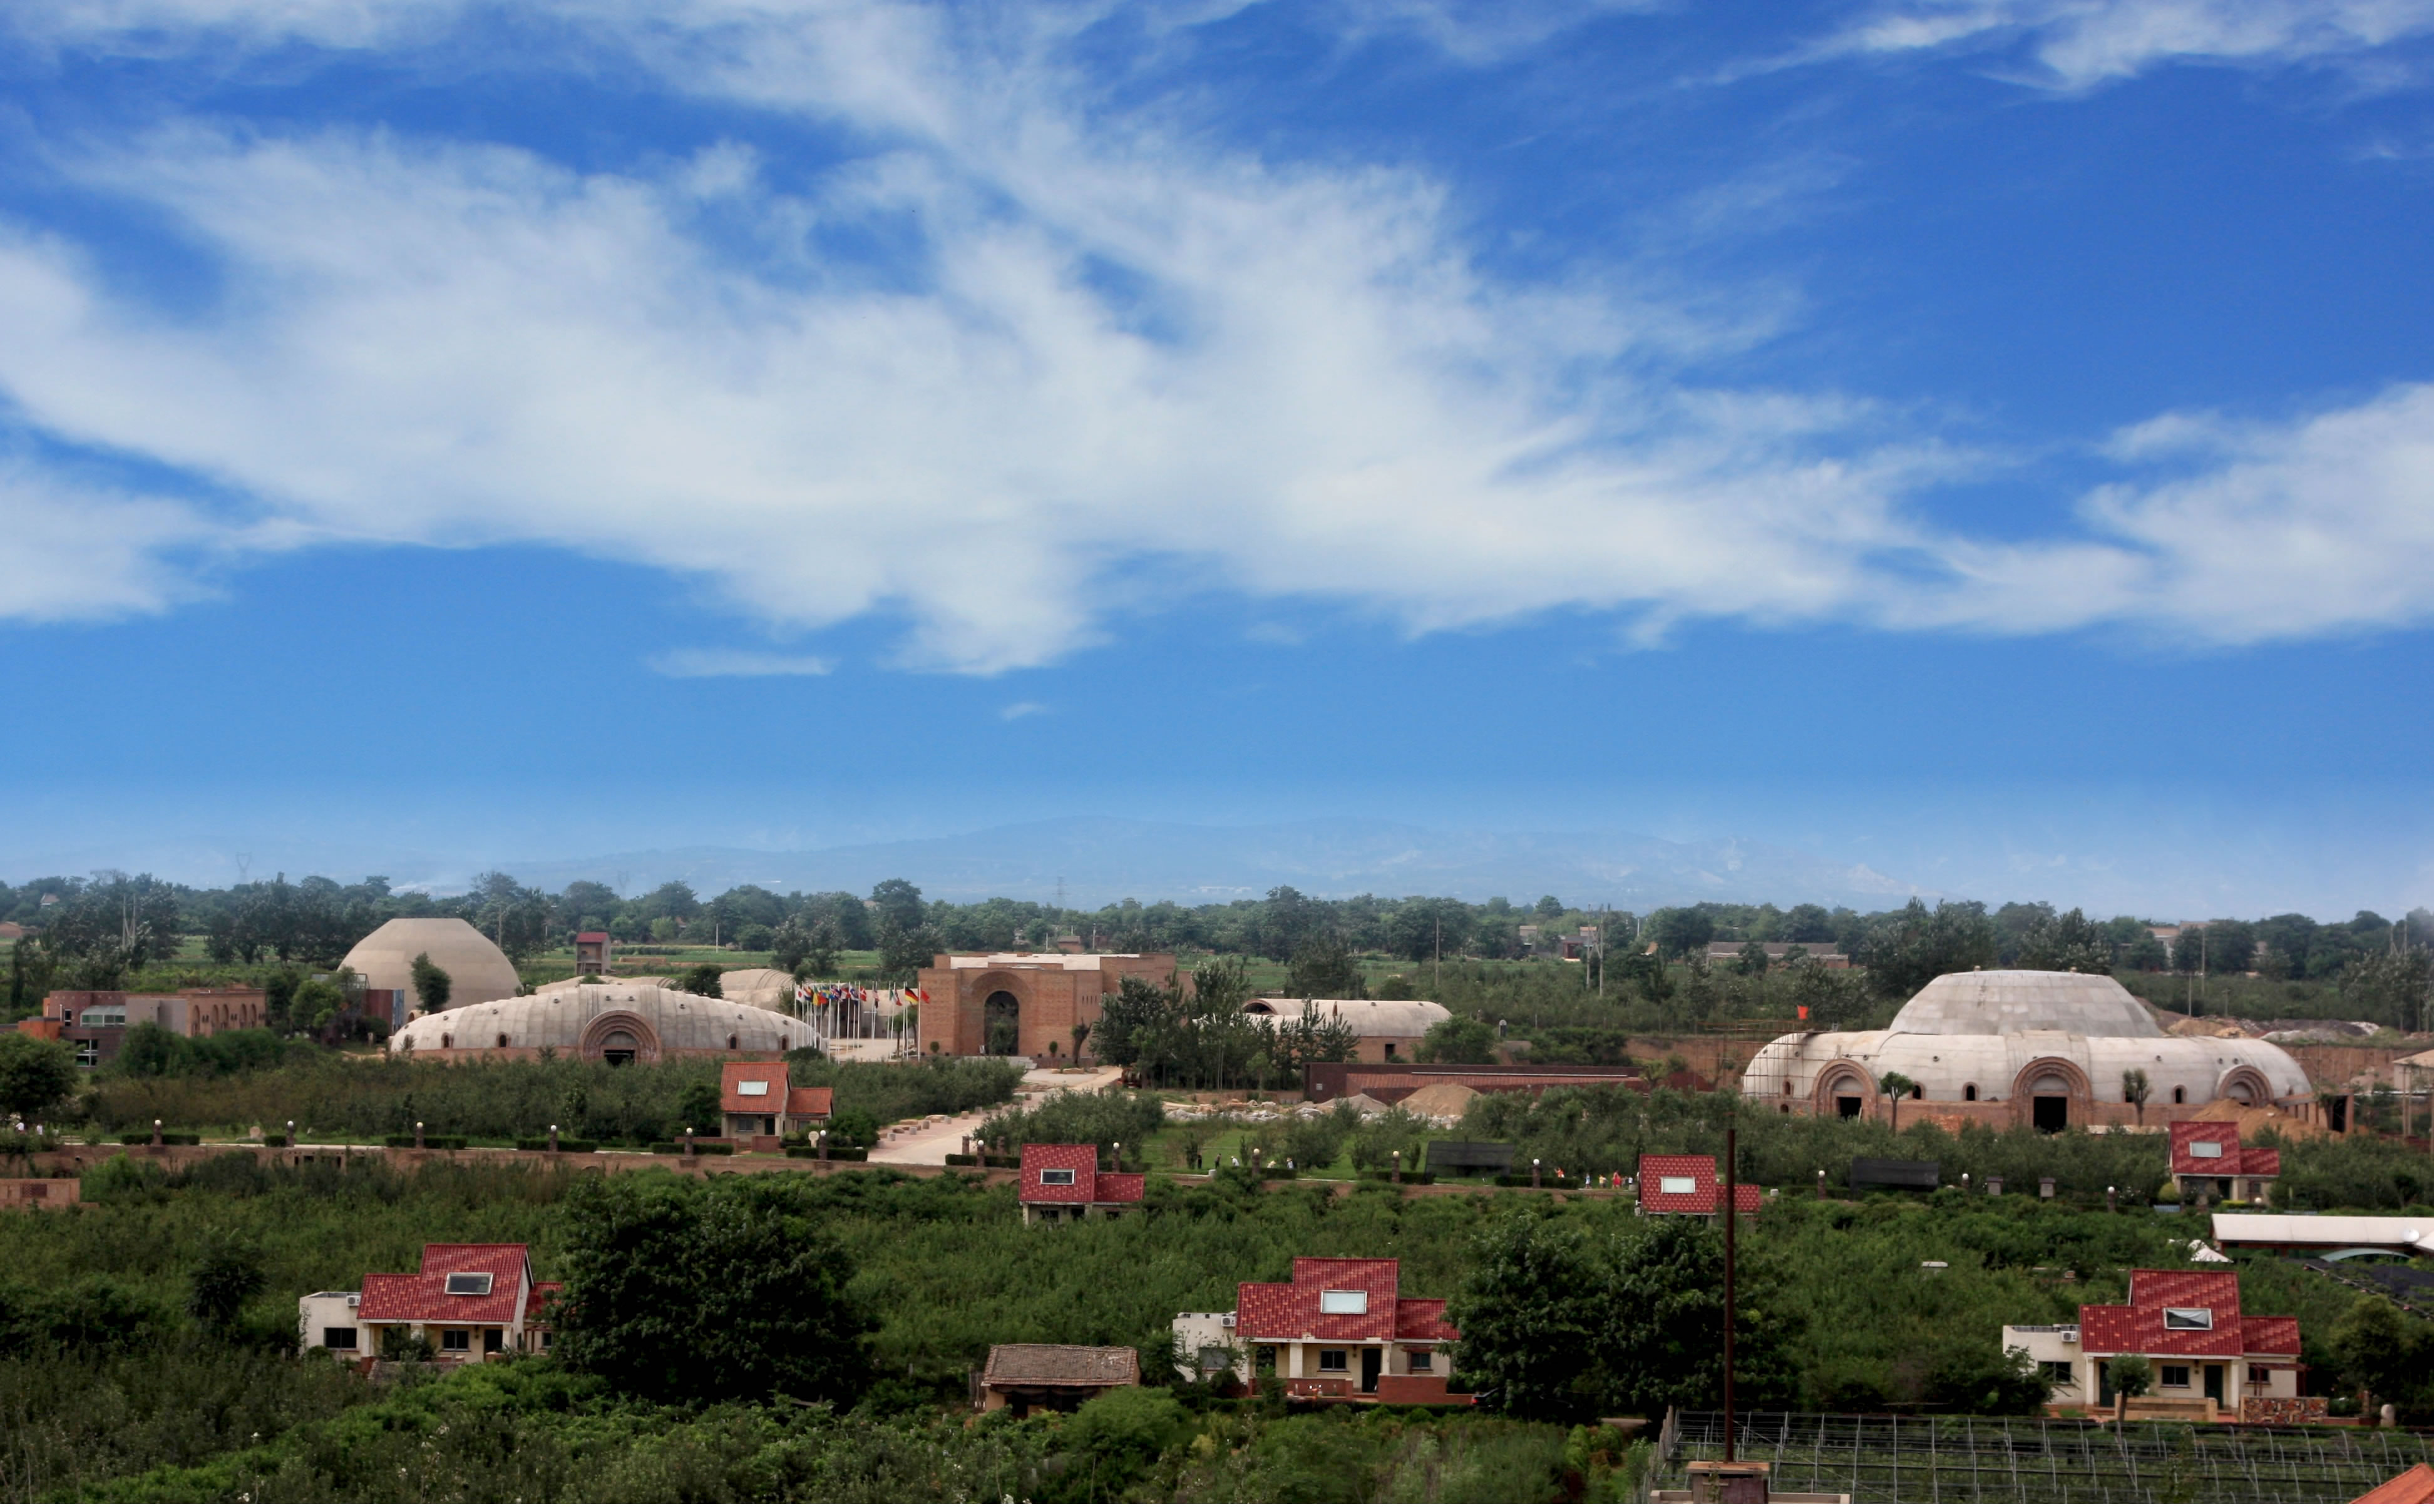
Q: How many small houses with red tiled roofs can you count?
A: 7